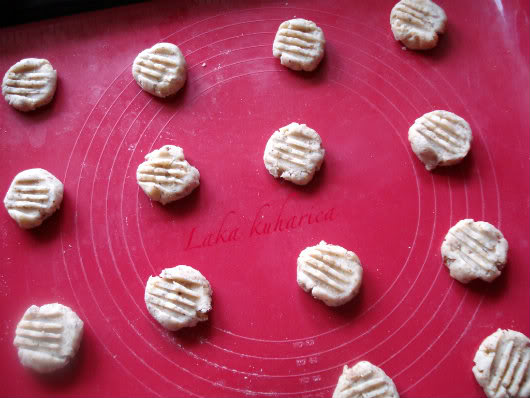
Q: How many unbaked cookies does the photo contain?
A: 14